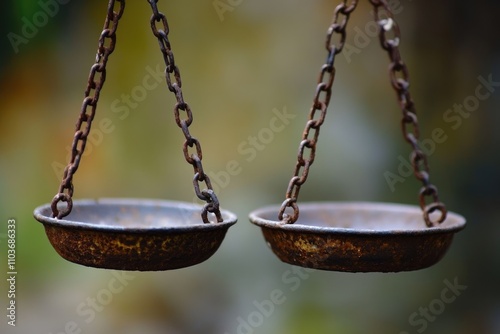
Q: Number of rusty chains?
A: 4